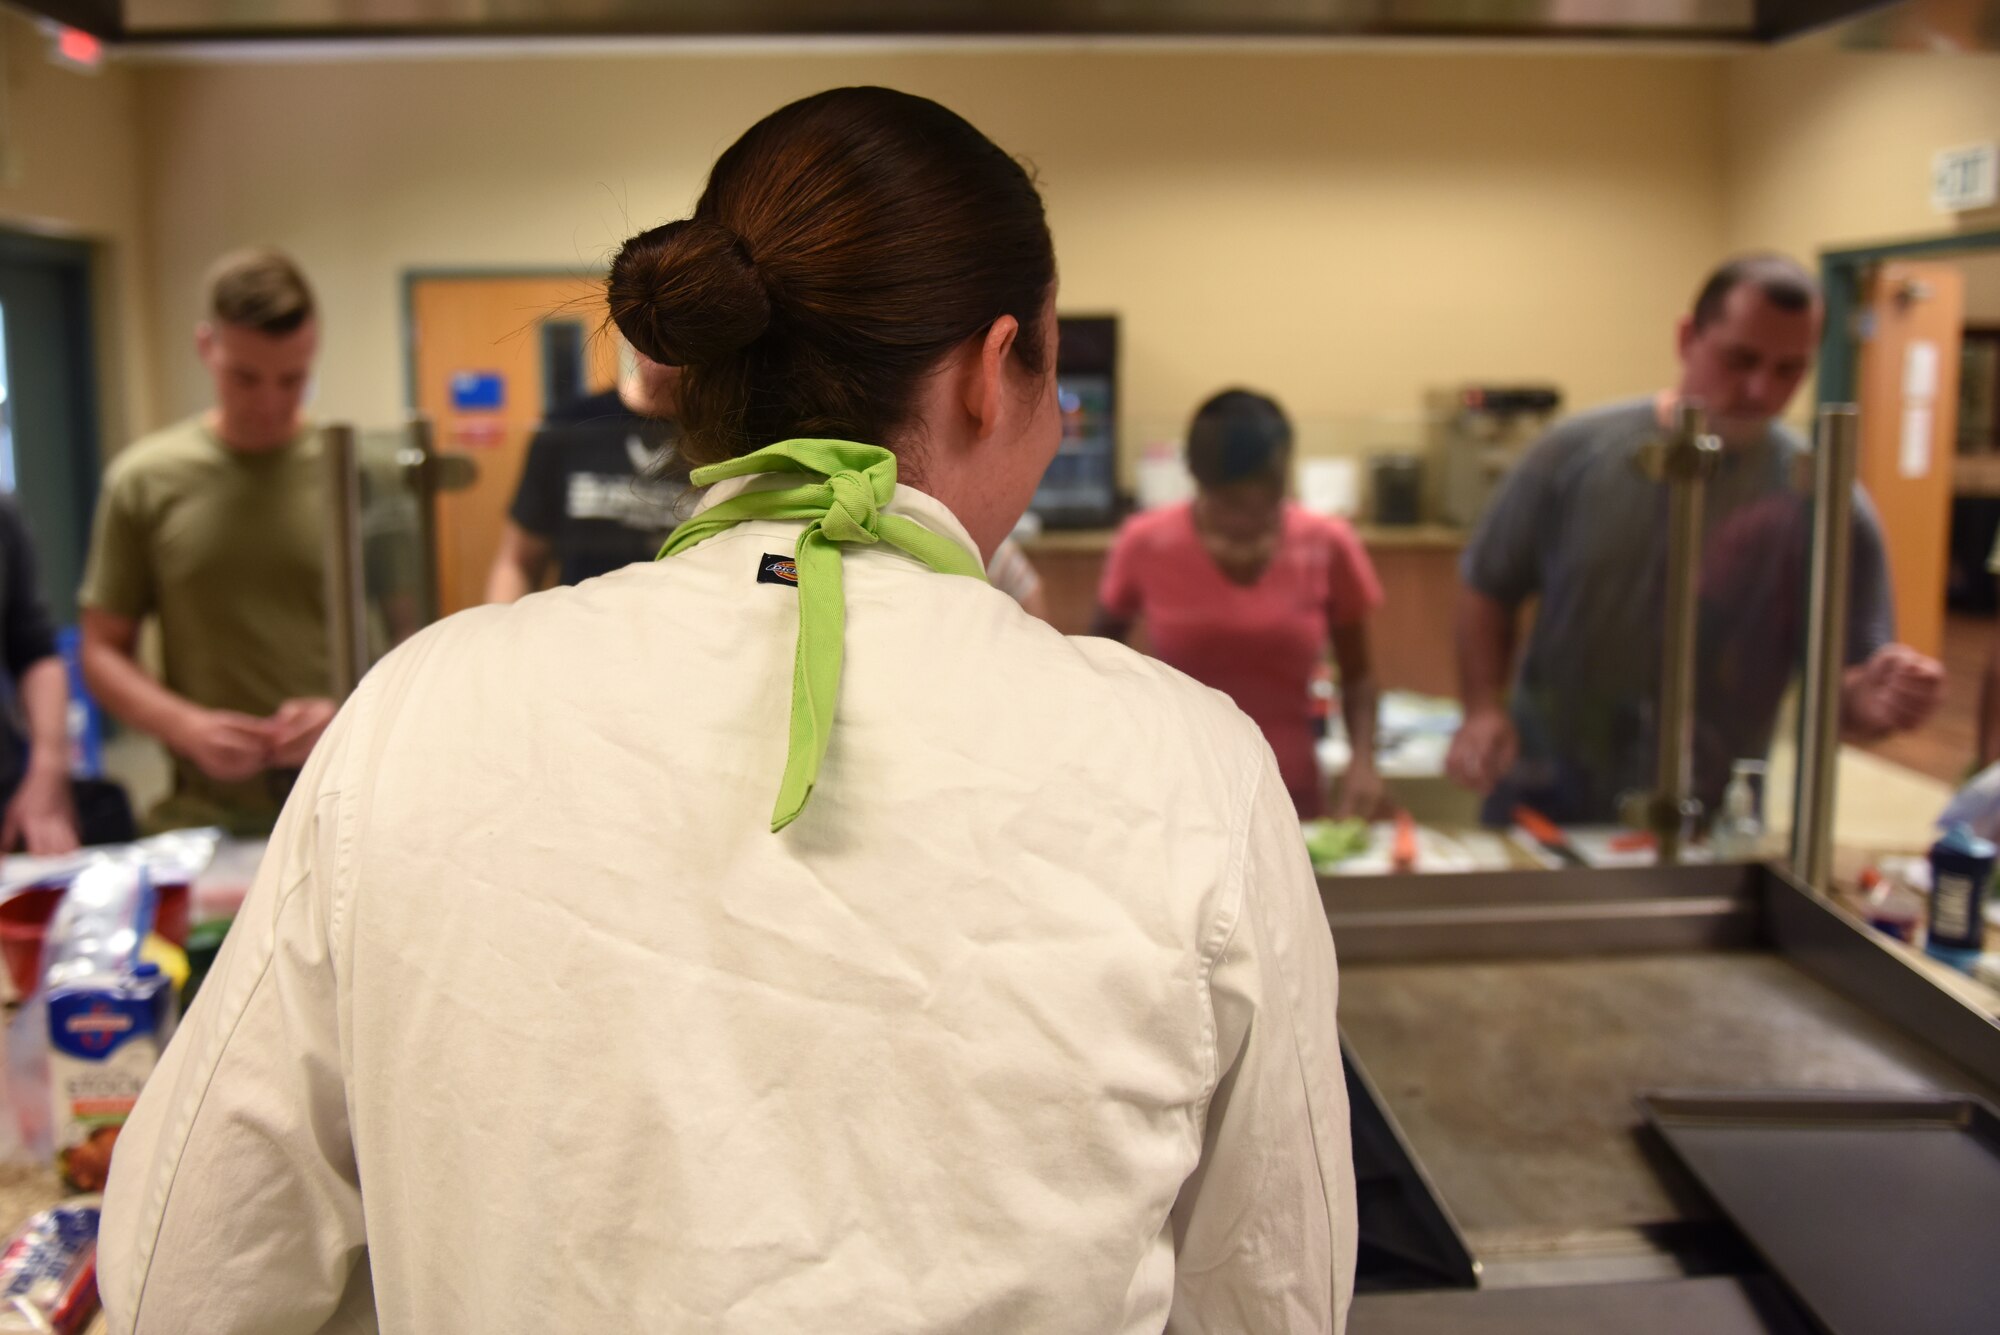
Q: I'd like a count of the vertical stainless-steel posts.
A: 4